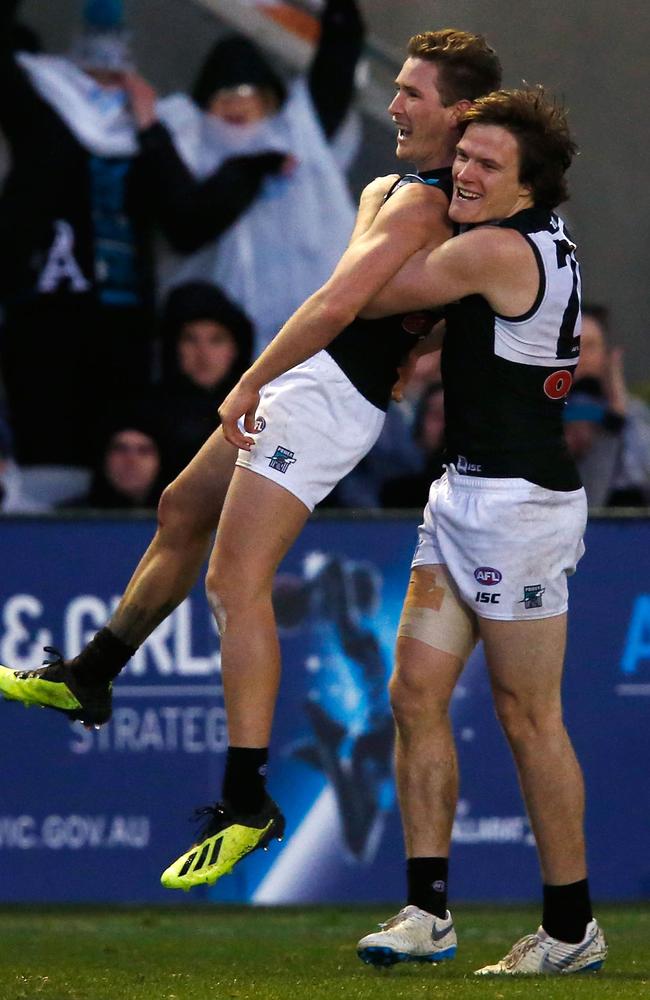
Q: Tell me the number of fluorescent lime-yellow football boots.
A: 2